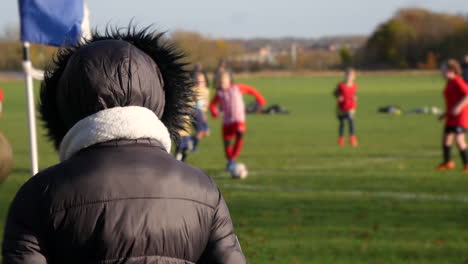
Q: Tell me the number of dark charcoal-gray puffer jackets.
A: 1